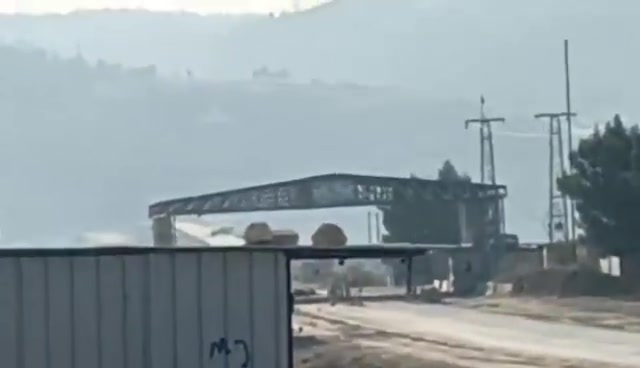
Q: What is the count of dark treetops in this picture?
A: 2